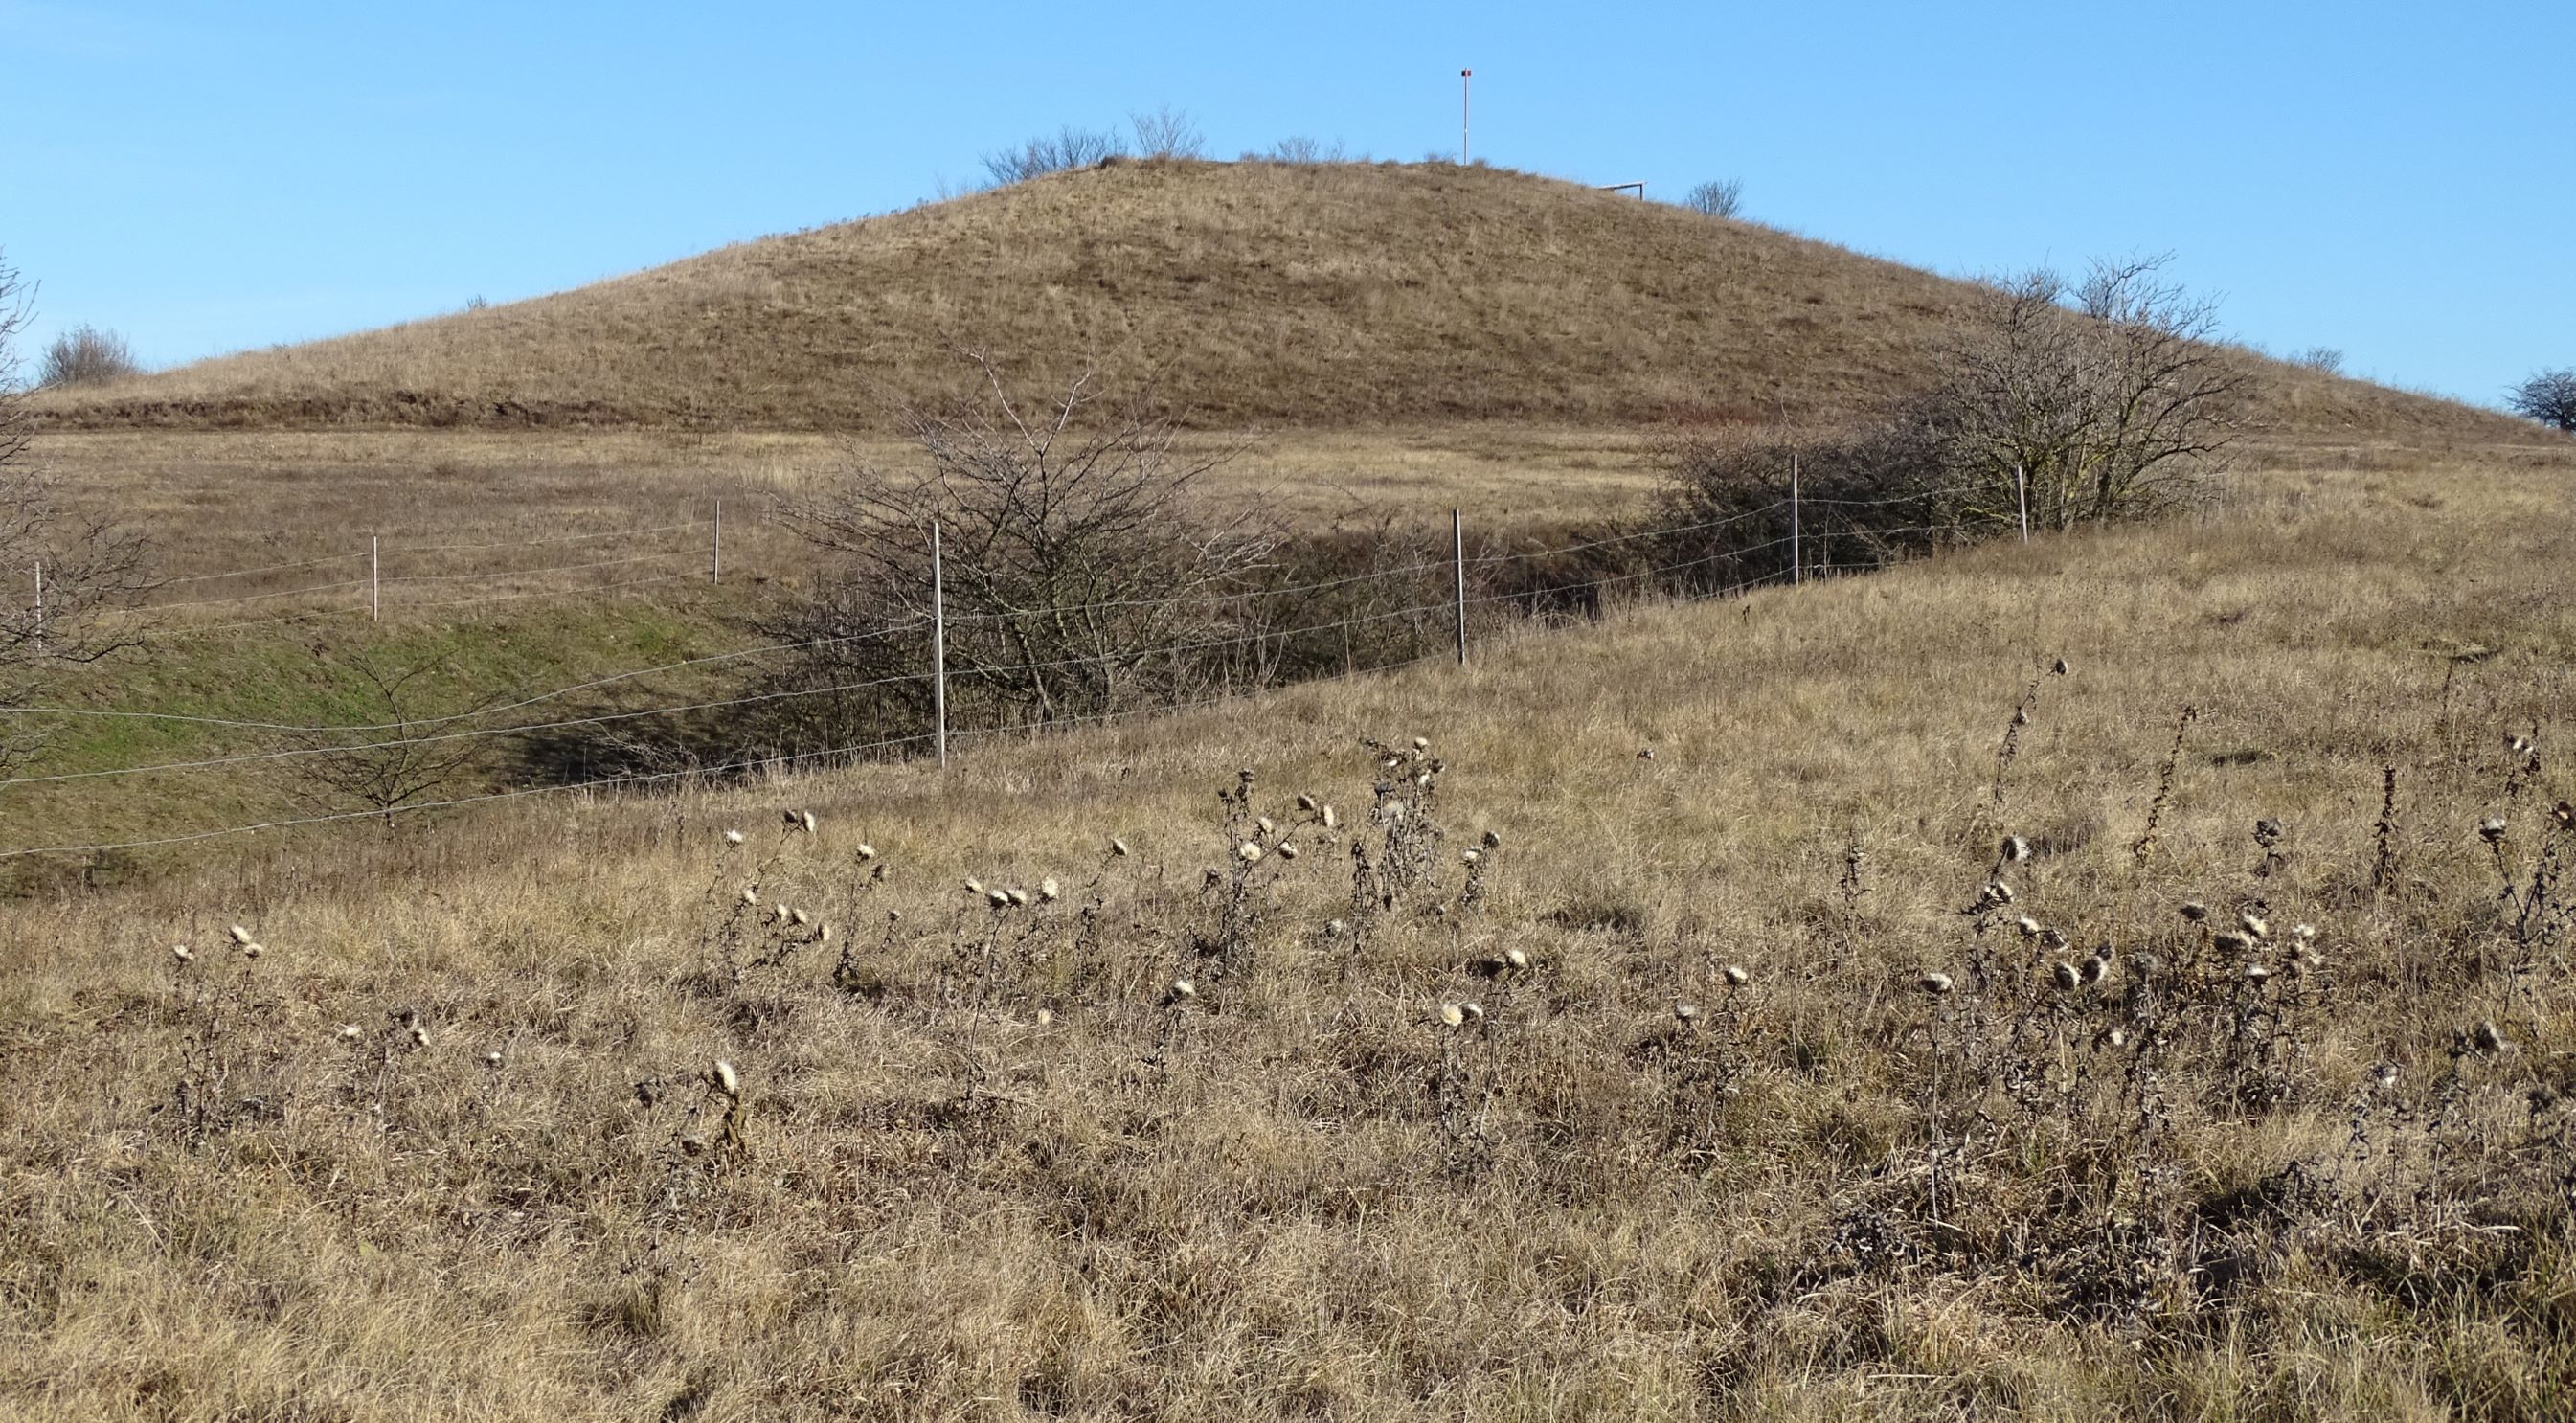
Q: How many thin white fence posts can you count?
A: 7